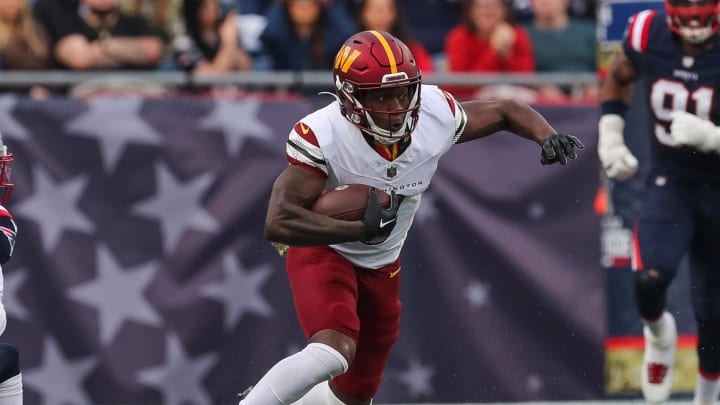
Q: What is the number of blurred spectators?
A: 7